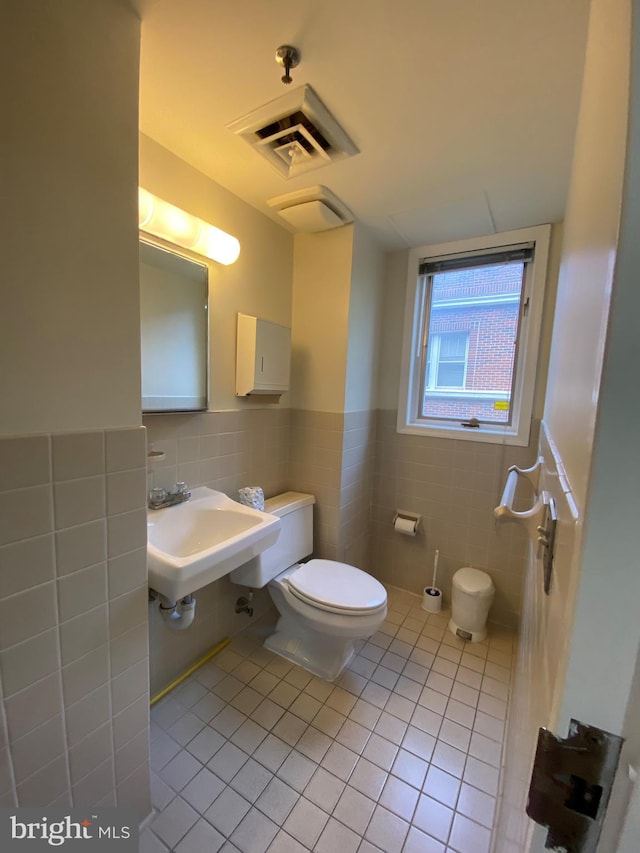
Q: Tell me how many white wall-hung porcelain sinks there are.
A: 1